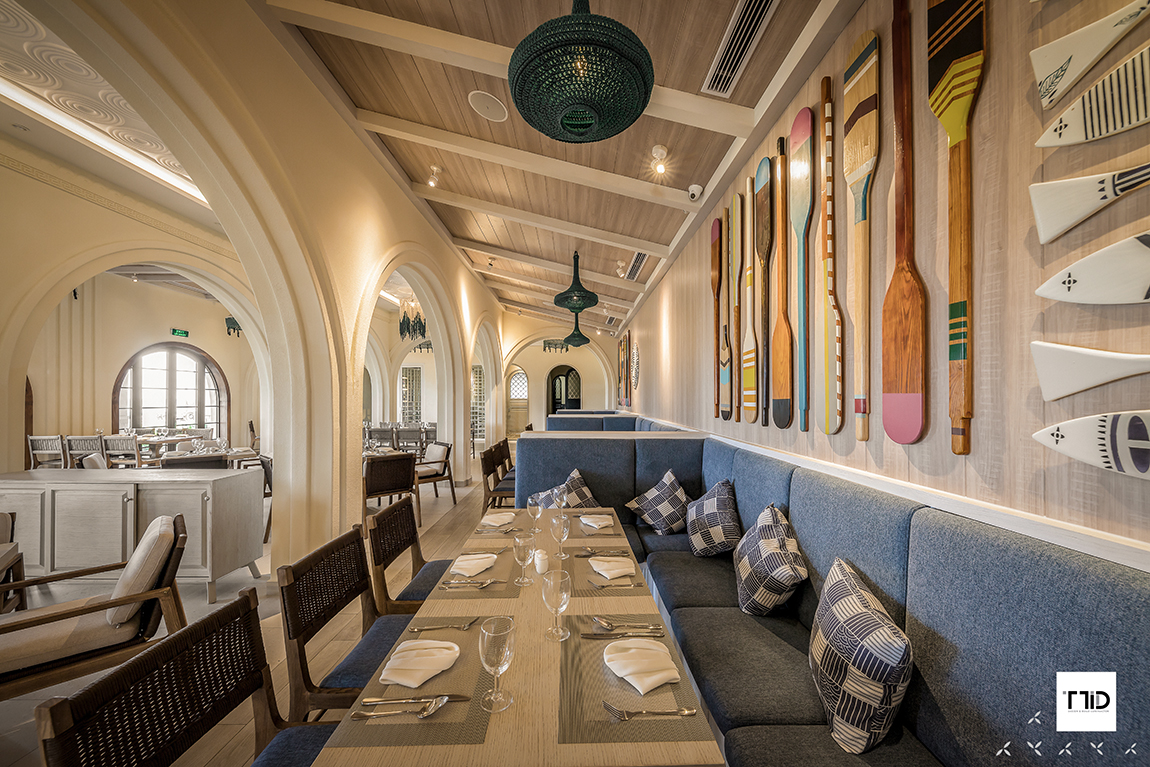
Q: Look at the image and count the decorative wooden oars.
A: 11